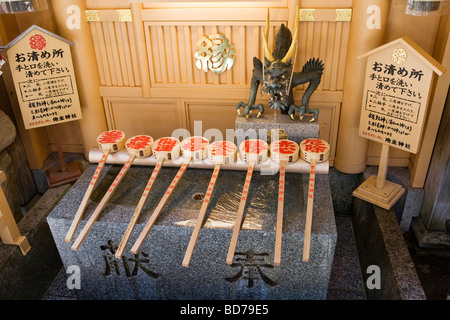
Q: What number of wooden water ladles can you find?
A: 8